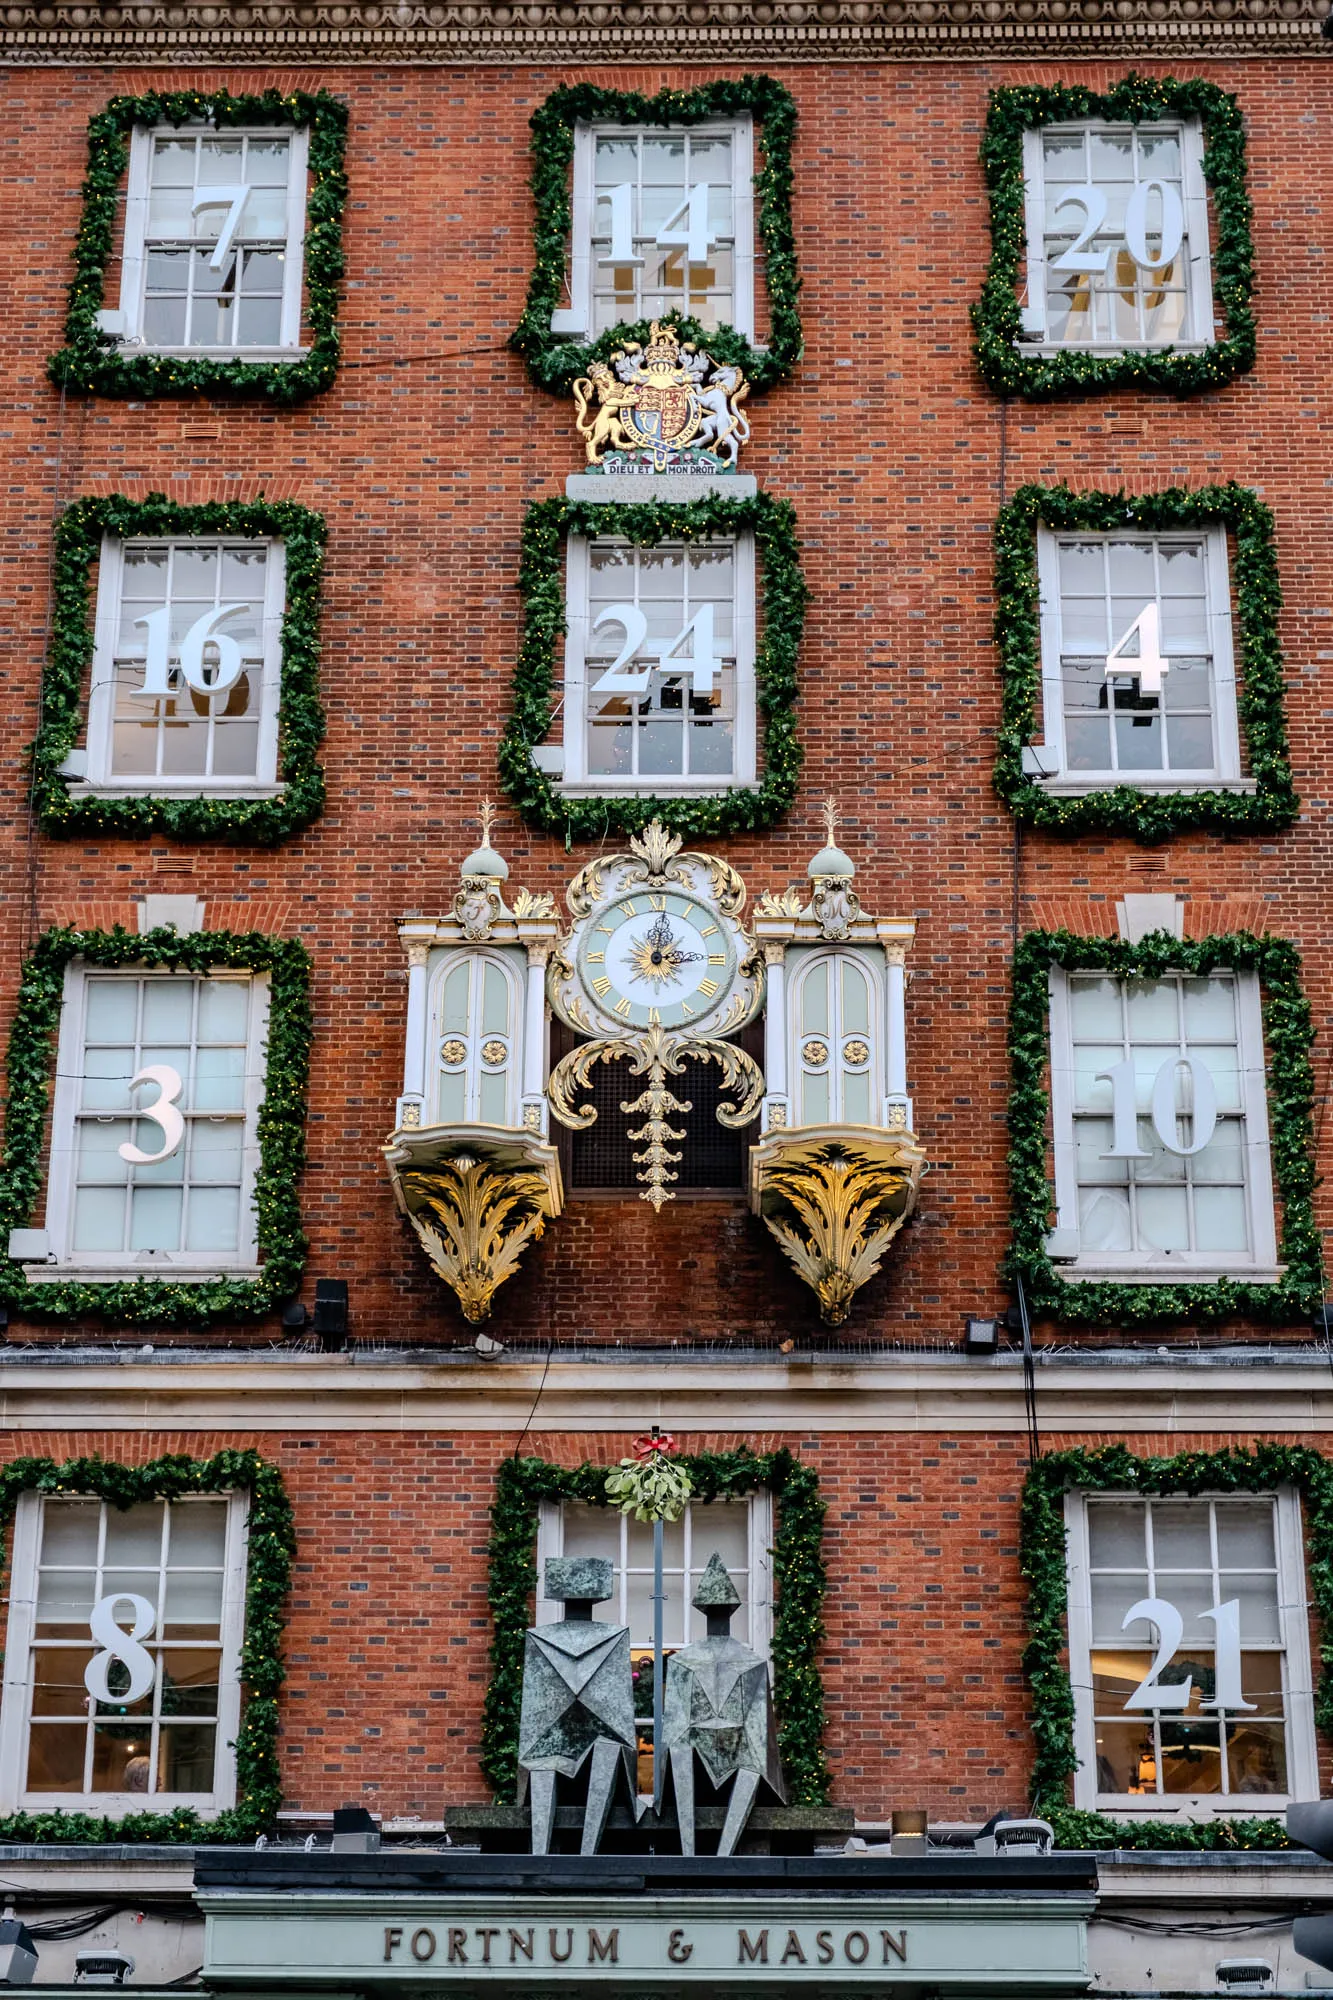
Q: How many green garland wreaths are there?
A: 11